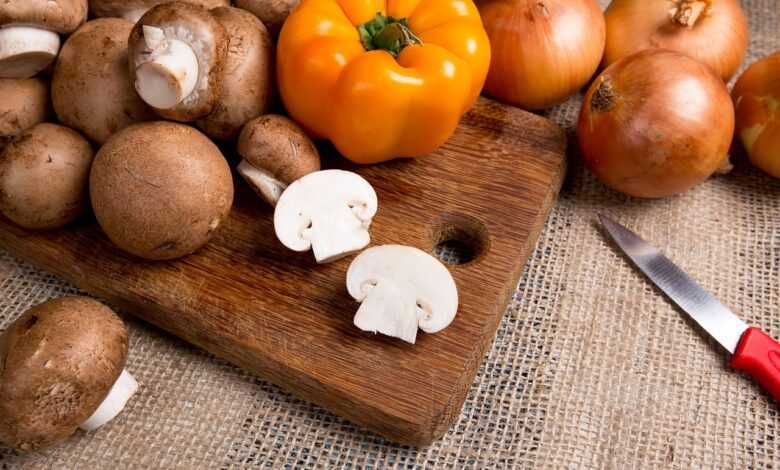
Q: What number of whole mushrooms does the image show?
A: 11